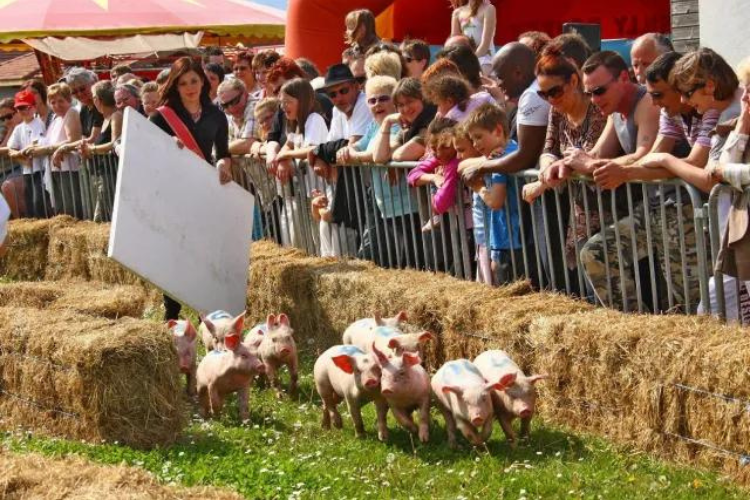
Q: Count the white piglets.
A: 10